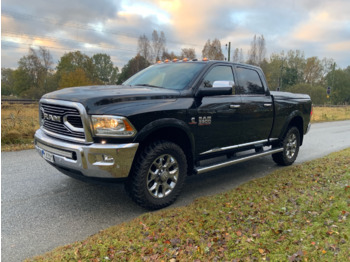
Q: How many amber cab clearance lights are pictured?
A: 5